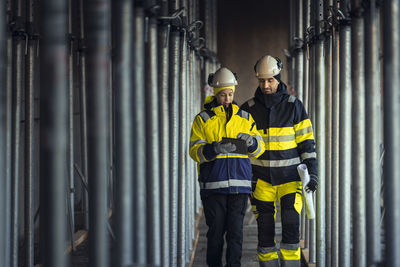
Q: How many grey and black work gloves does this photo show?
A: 3